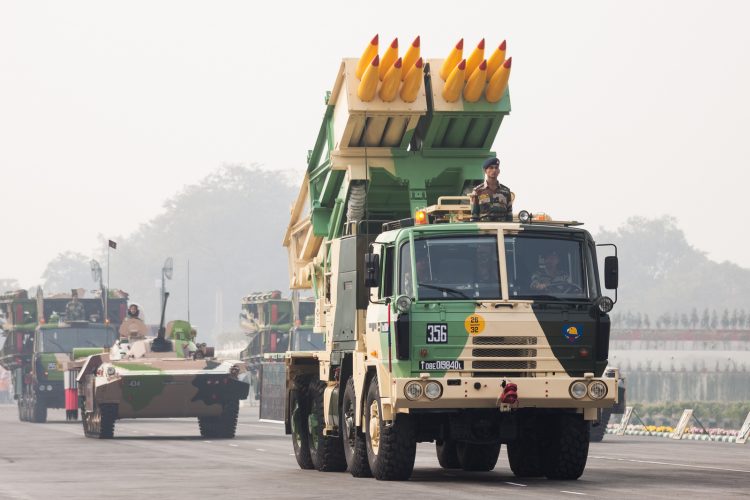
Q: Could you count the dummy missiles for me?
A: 12